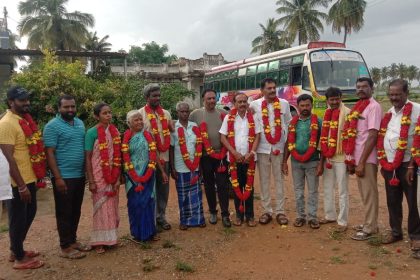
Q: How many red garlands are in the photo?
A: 13